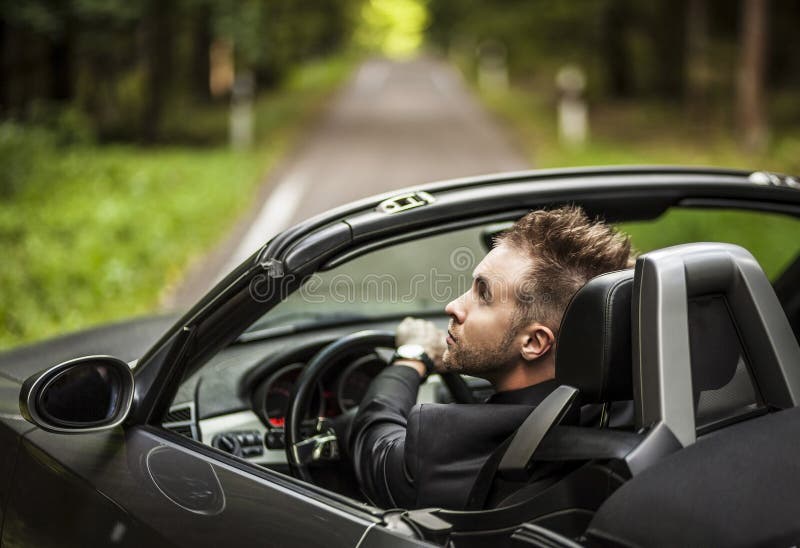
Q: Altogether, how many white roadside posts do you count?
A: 3